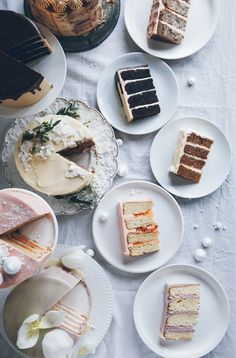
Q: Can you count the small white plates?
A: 5